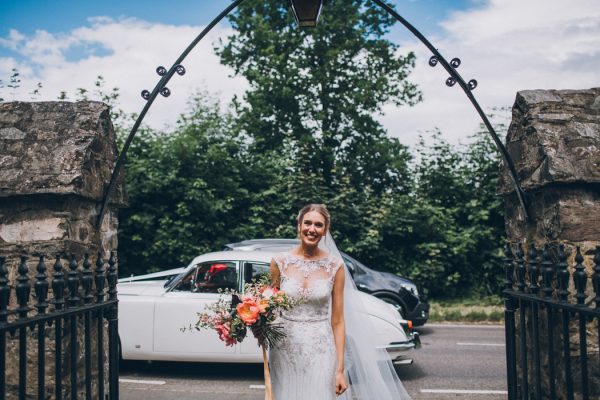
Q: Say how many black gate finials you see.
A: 15